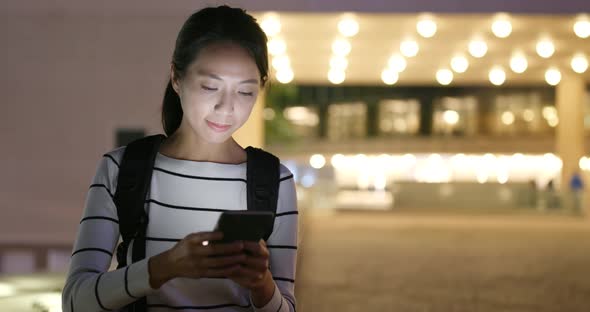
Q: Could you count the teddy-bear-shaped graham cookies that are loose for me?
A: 0